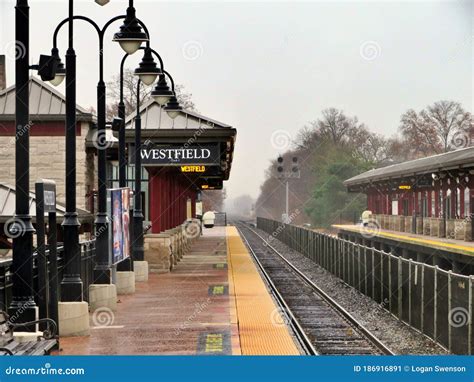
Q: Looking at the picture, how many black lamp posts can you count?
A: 5